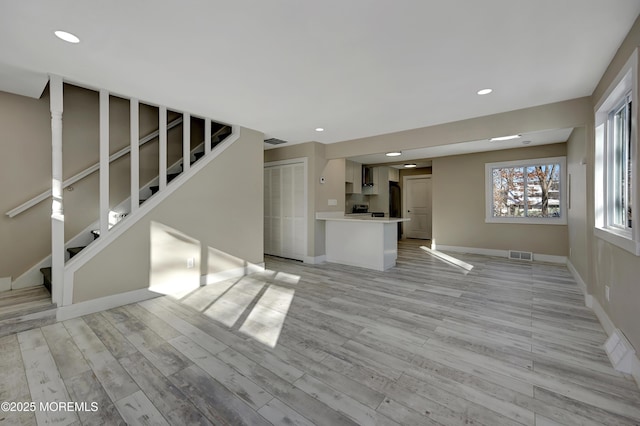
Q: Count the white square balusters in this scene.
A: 5